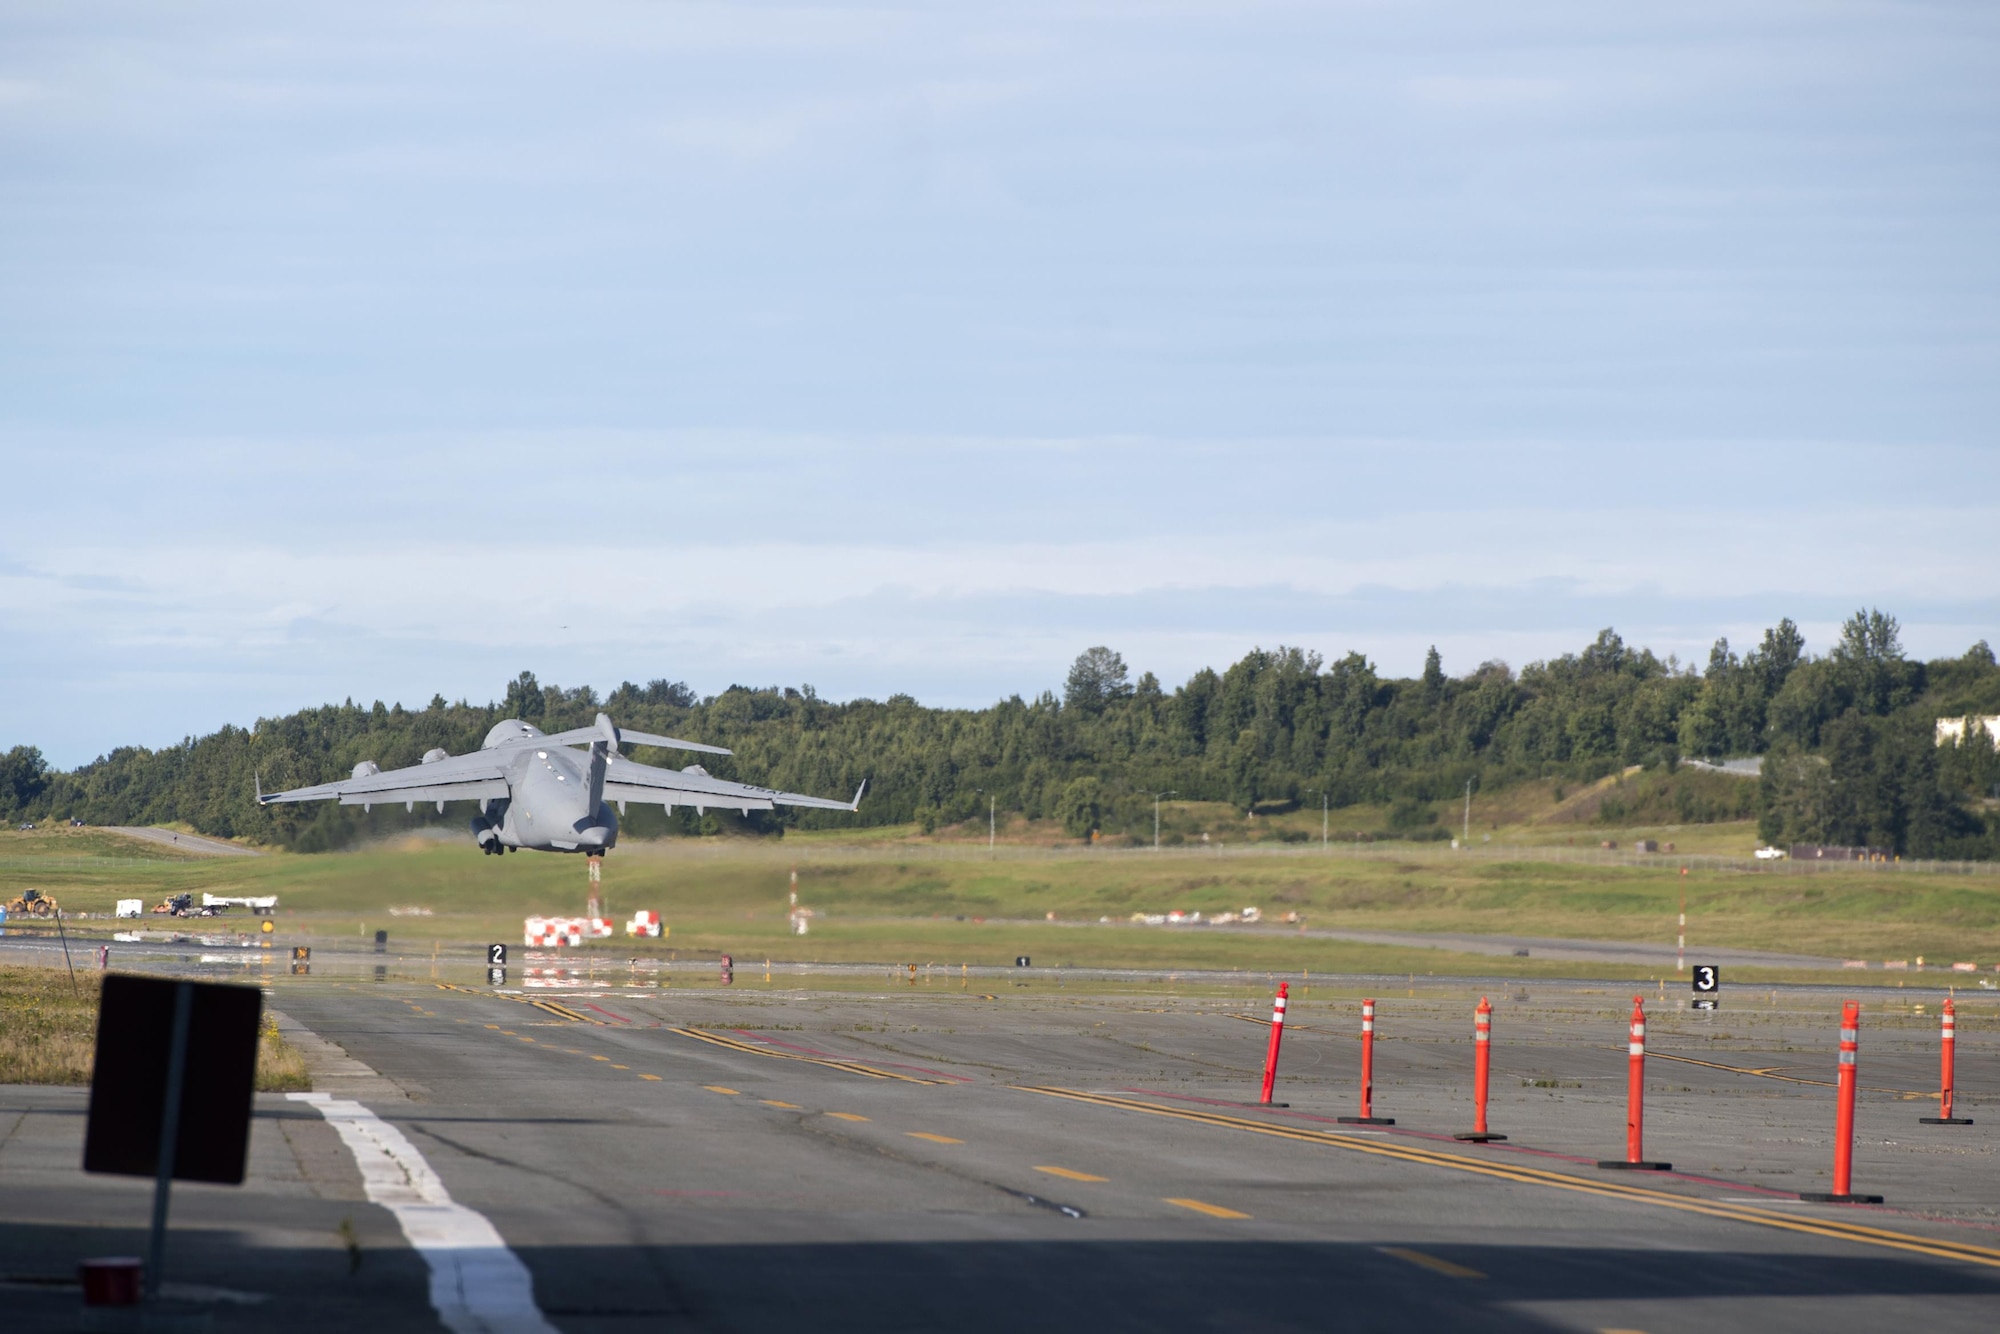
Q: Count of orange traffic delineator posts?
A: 6